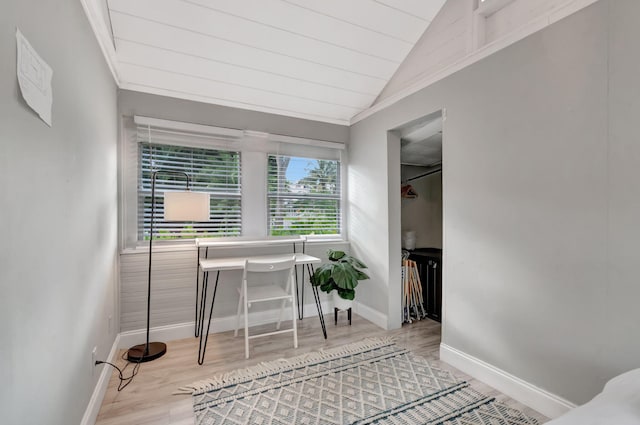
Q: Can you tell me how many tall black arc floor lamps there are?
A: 1